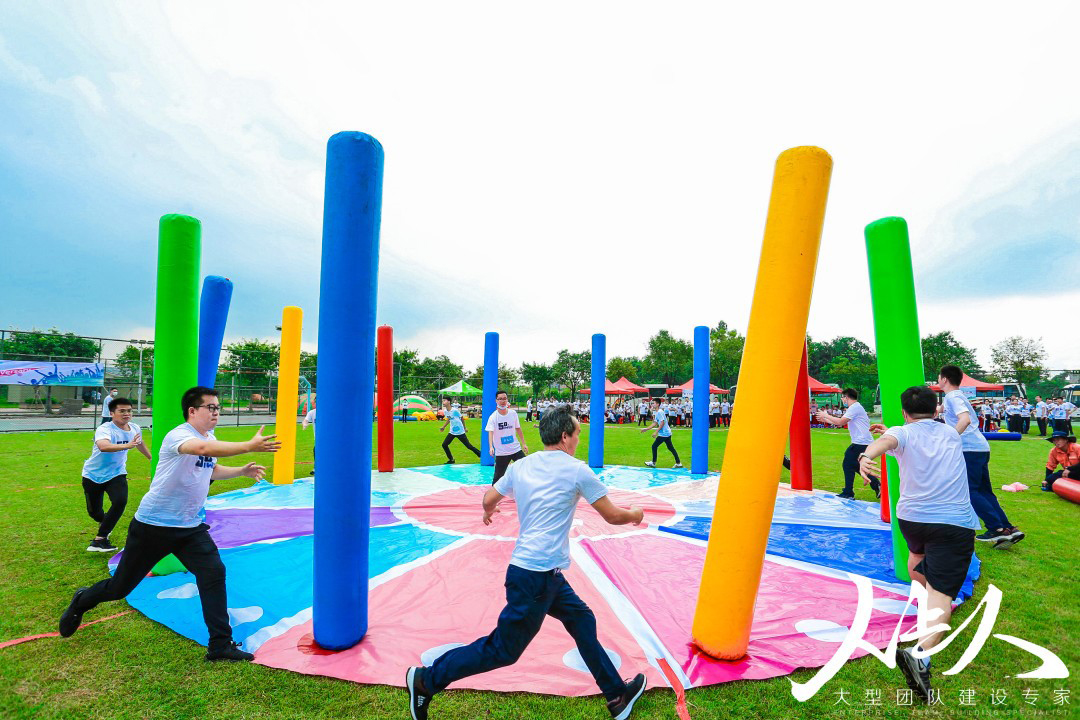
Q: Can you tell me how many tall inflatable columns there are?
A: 12